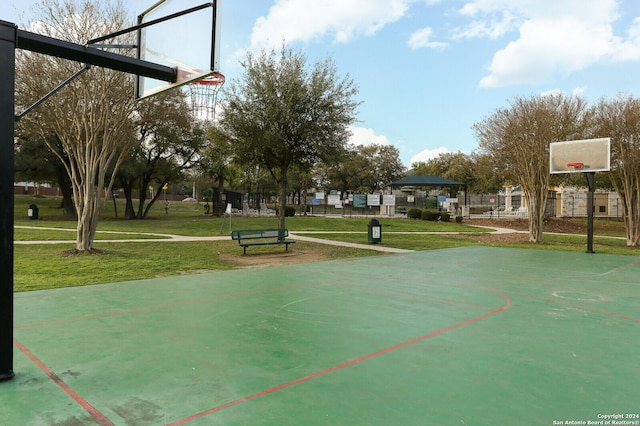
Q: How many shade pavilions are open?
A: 1